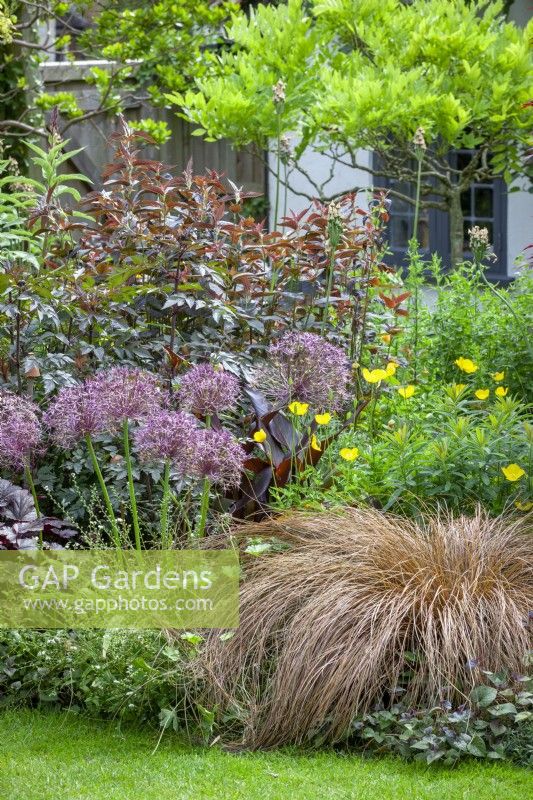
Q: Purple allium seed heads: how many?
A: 7